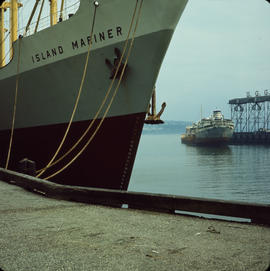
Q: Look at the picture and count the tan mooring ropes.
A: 4